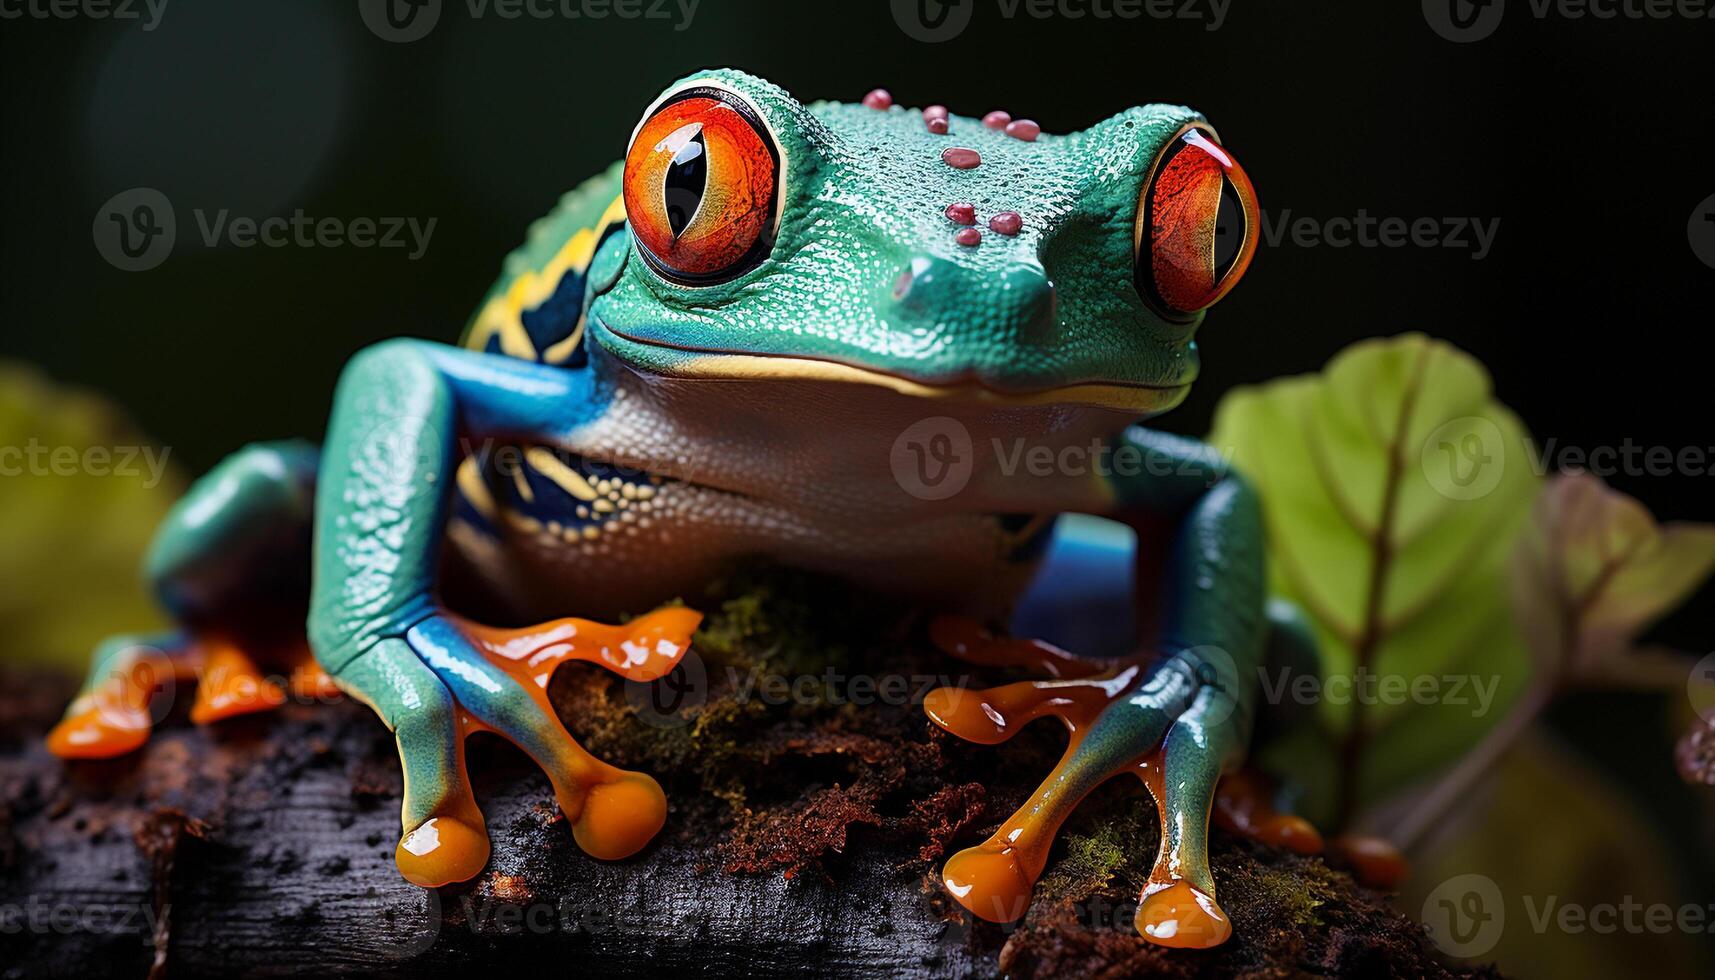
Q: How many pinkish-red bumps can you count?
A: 9